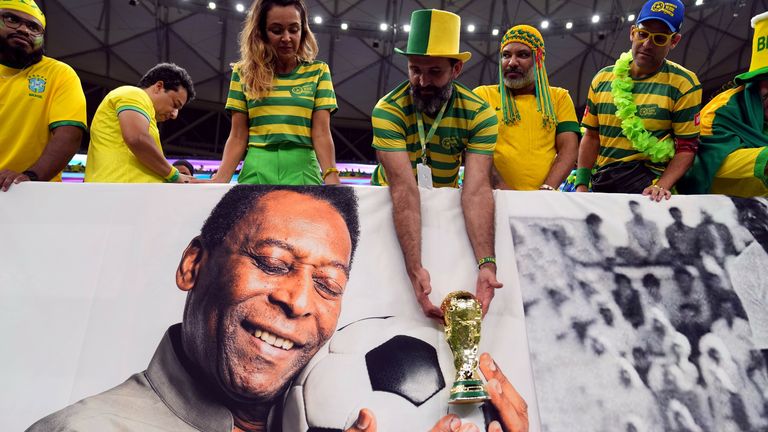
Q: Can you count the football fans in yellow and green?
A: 7